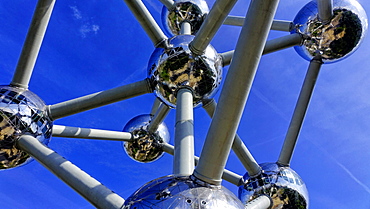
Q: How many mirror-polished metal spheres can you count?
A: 7